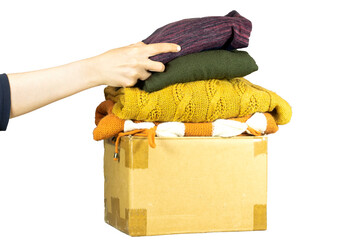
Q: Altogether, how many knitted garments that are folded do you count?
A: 4